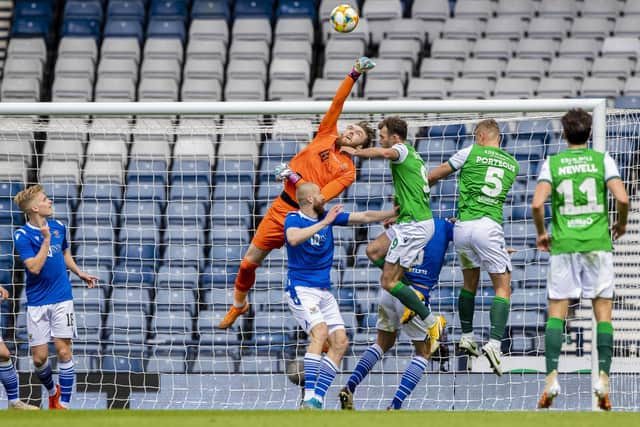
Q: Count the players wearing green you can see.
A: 3